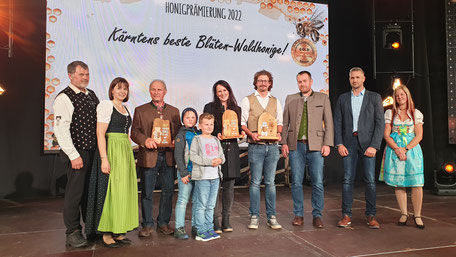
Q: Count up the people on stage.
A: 10